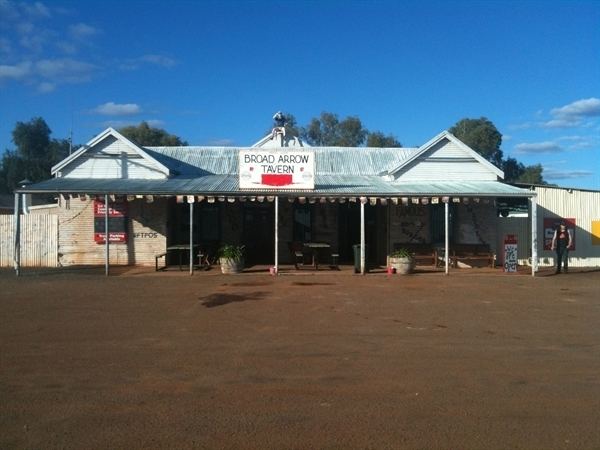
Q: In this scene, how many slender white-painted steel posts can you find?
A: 7